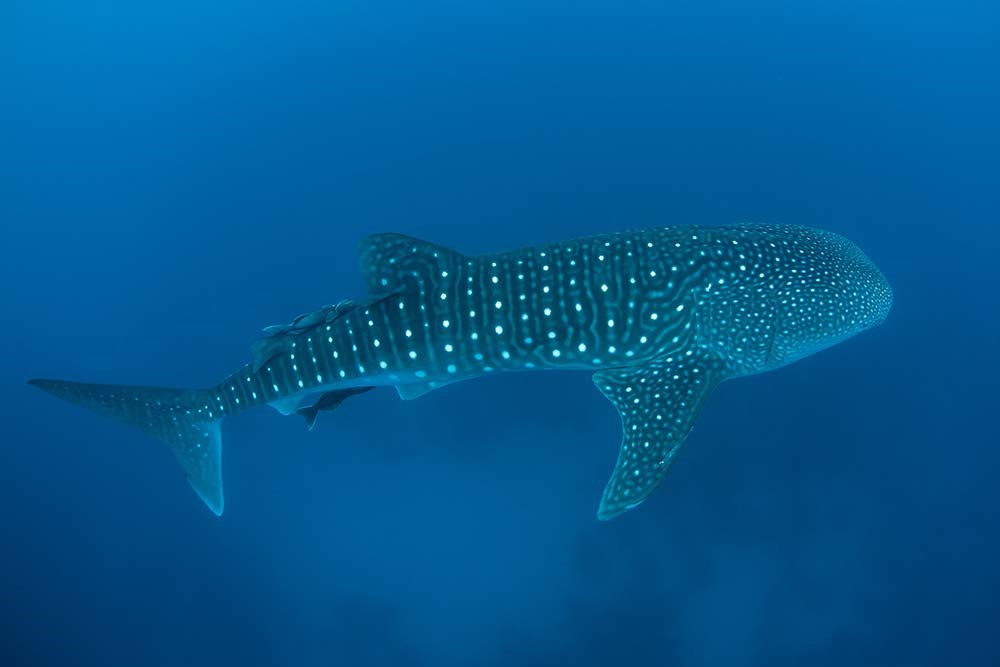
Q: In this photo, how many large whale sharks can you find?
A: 1